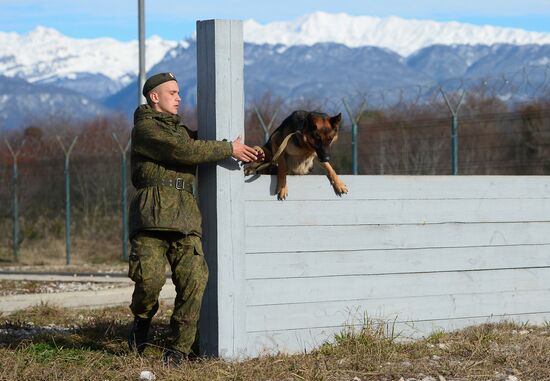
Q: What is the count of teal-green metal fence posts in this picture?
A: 6